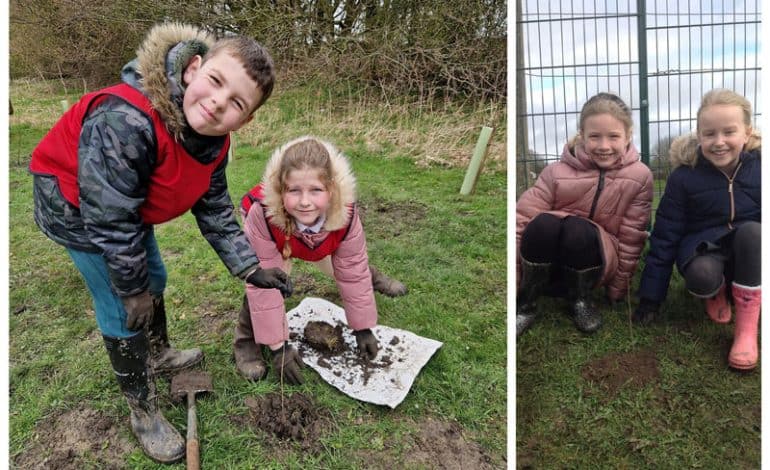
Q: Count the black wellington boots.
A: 4